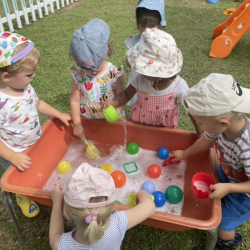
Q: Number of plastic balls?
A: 8